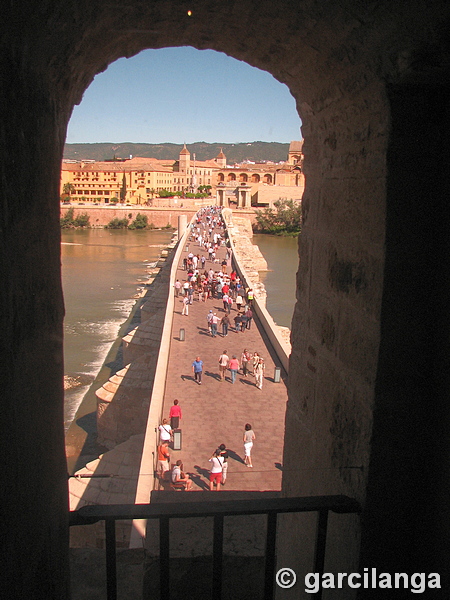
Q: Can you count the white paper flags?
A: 0